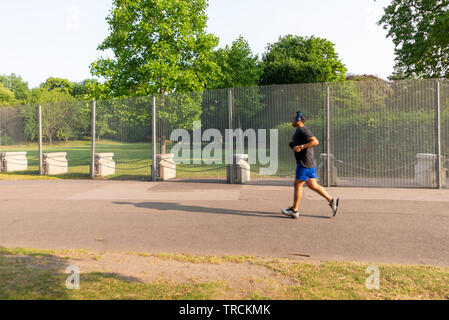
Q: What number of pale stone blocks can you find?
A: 7